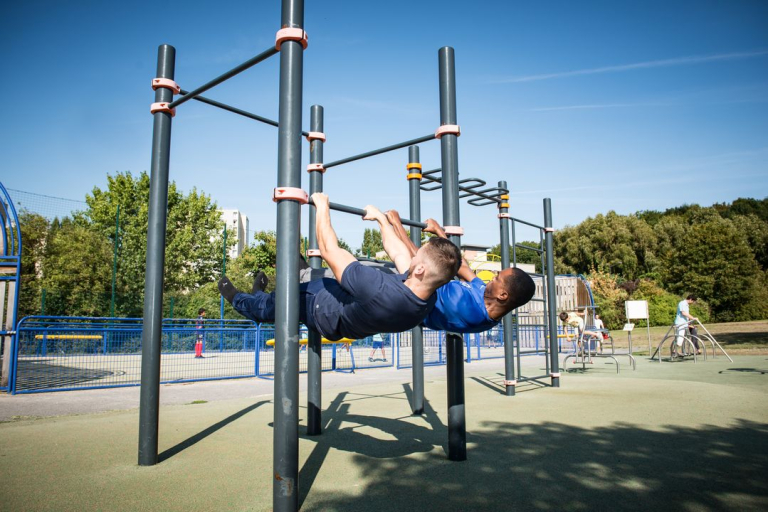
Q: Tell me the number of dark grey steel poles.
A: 7